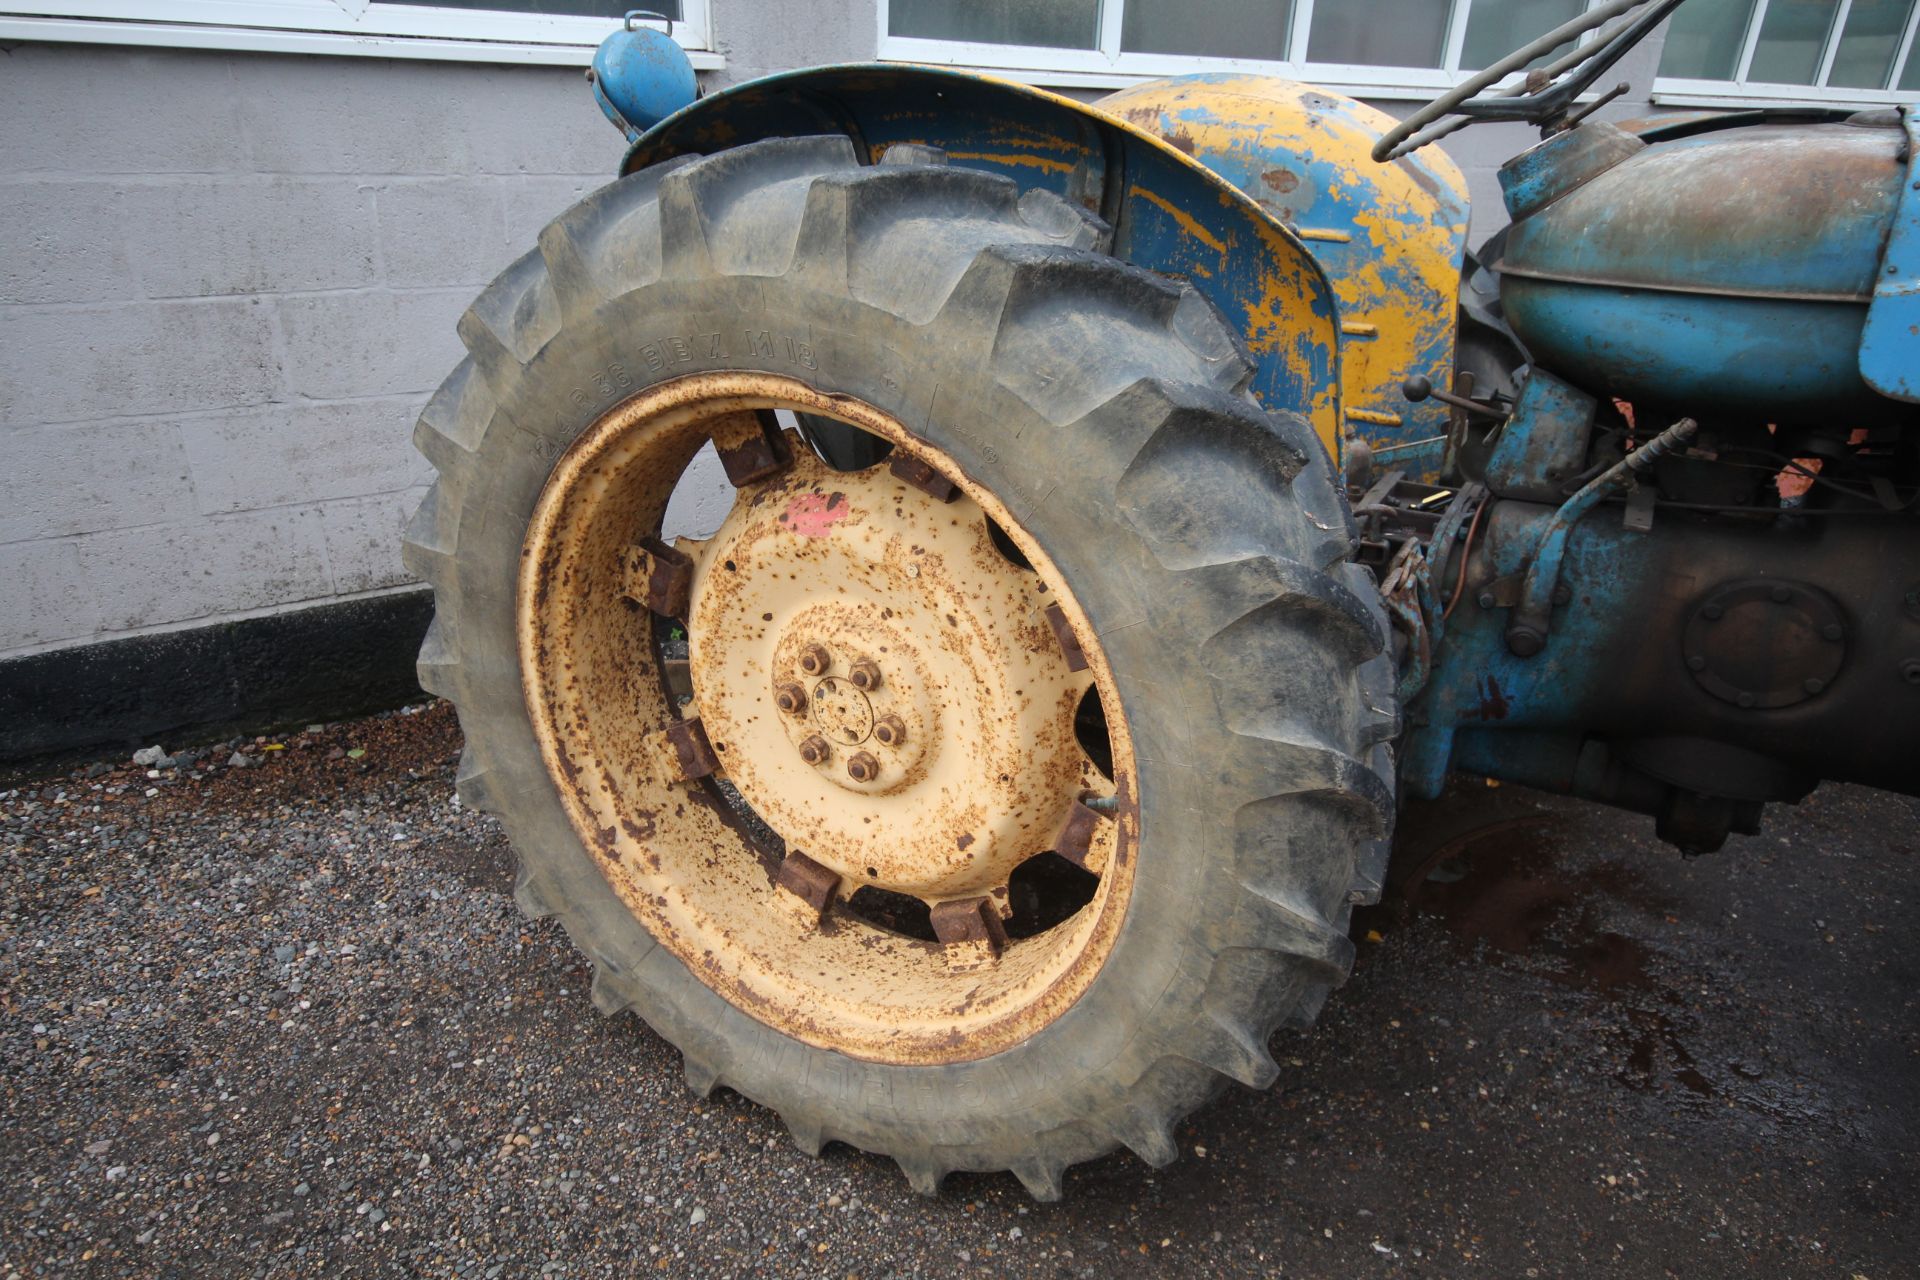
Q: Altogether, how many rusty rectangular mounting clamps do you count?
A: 8